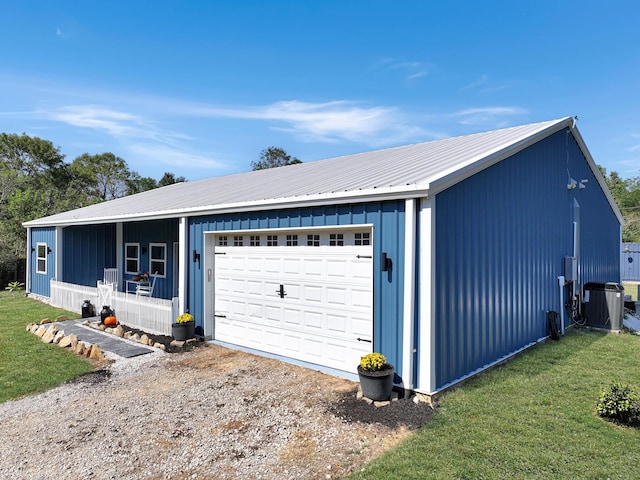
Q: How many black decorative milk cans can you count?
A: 2